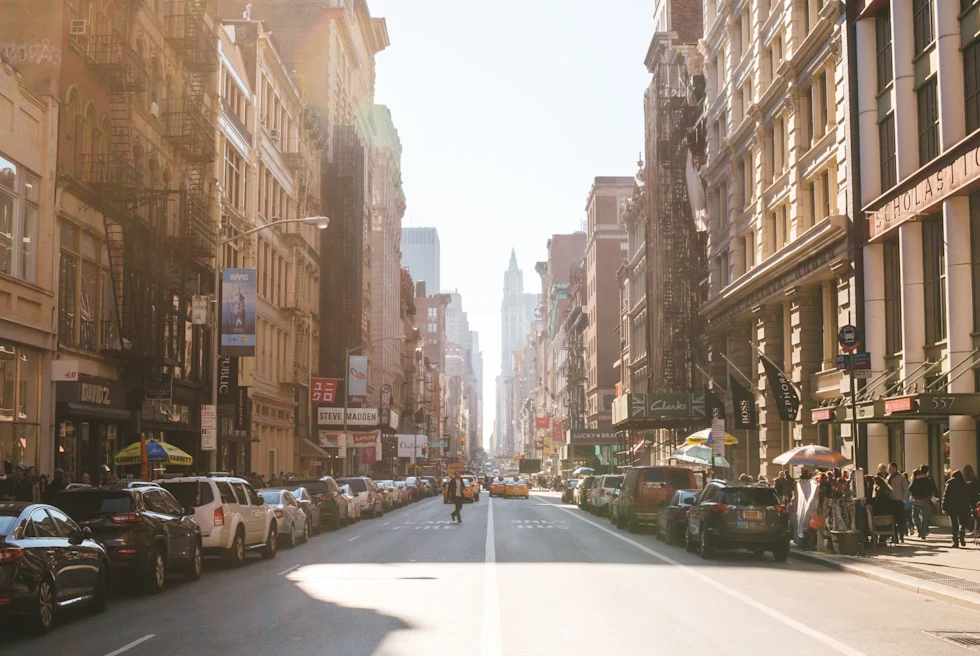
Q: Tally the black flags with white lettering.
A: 3